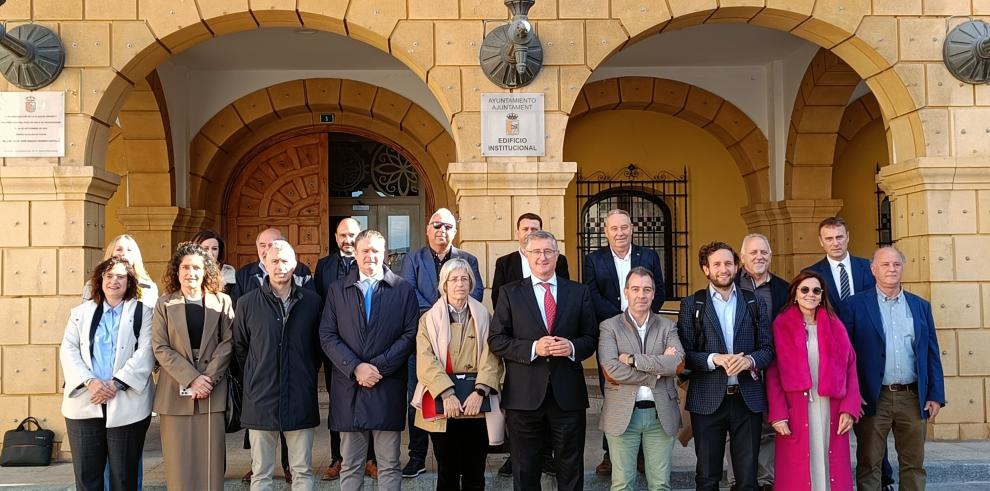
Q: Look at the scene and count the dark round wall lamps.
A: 3